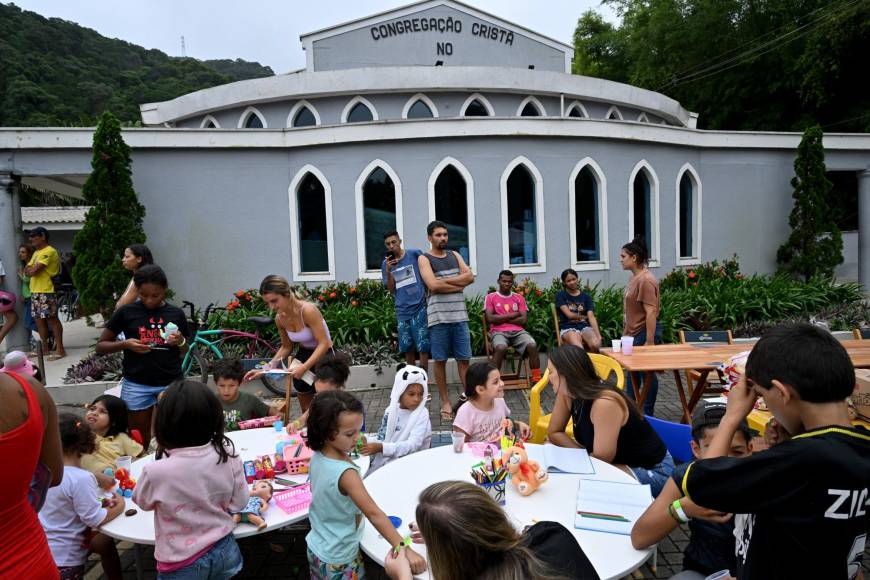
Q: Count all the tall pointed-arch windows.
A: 7